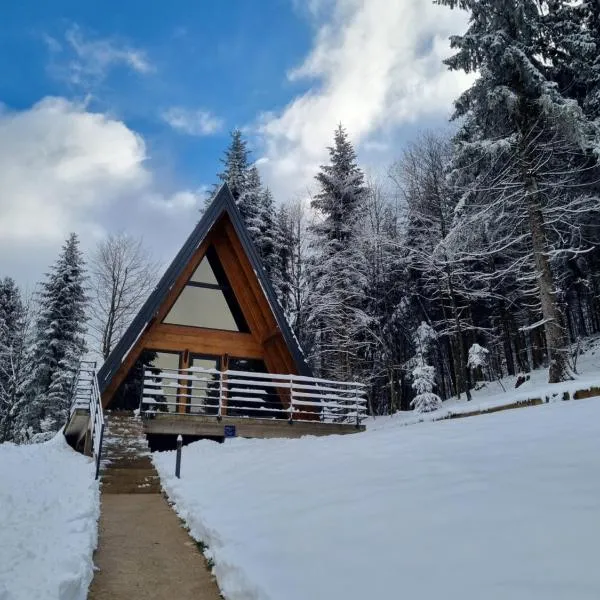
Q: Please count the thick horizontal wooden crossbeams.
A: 1